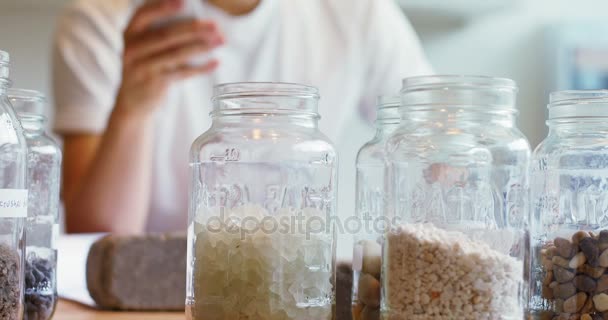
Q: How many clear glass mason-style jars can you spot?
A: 6